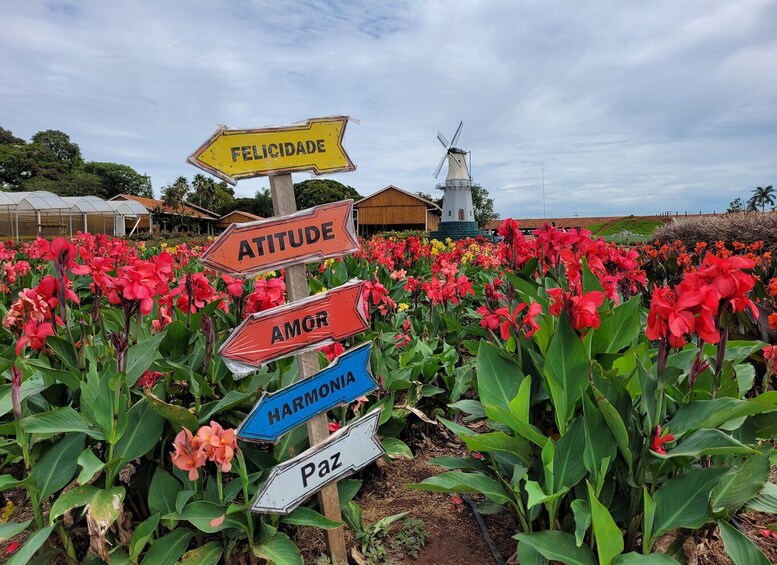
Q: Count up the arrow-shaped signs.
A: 5